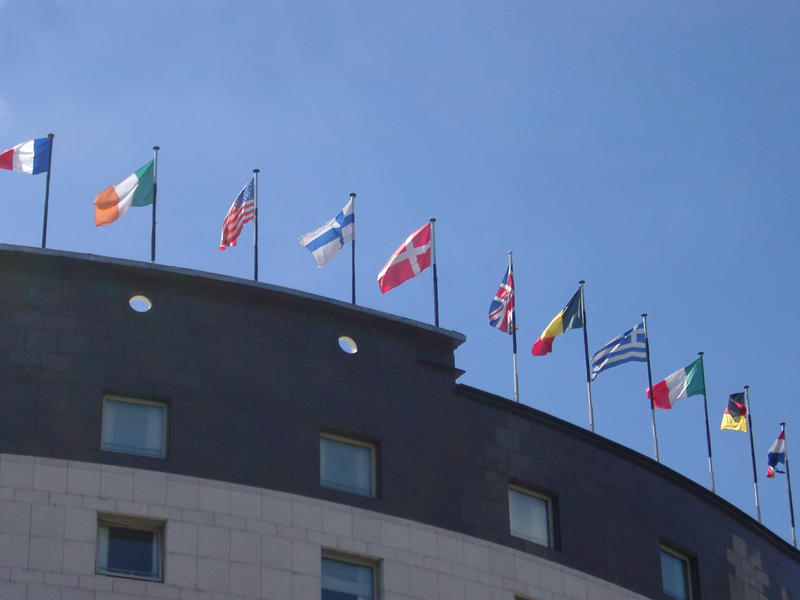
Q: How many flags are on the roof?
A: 11